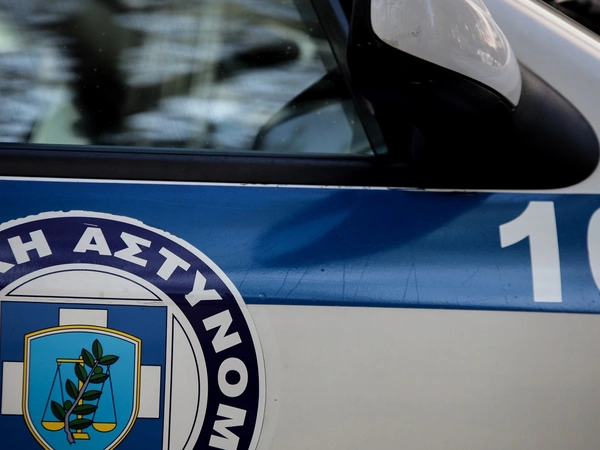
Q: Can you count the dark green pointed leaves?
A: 10